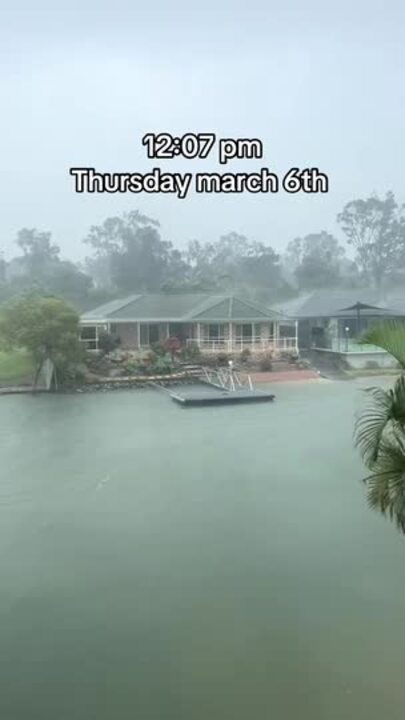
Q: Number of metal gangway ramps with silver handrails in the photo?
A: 1